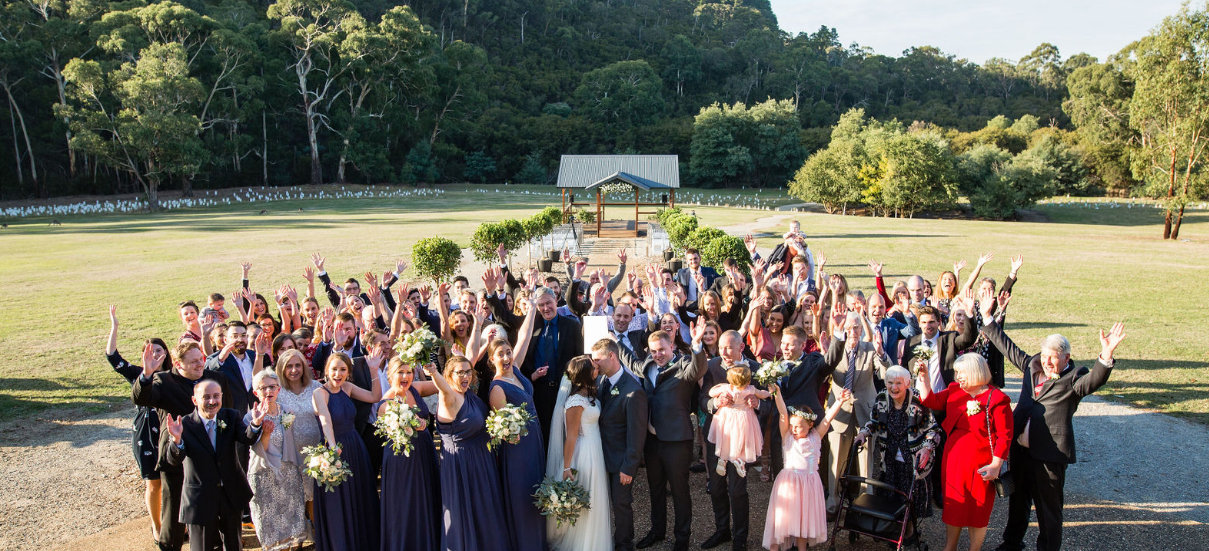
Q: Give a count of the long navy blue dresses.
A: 4